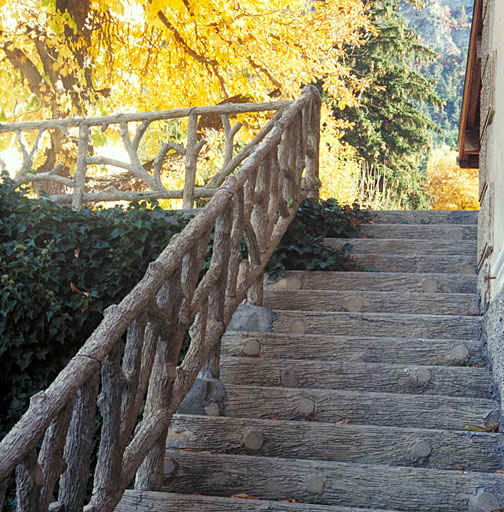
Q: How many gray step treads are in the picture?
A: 13